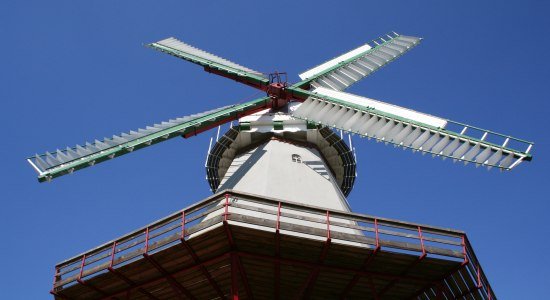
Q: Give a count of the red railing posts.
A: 13